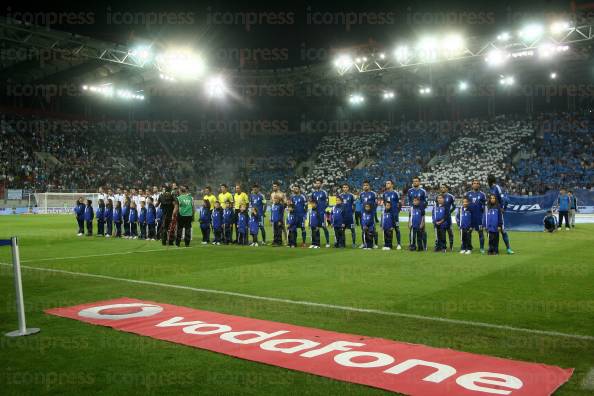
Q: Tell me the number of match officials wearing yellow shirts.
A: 3